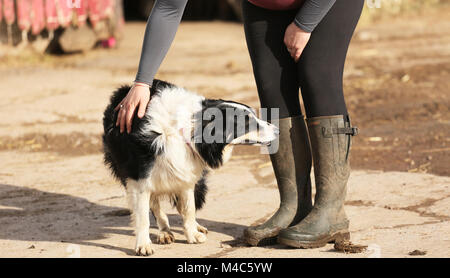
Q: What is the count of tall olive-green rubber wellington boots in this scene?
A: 2